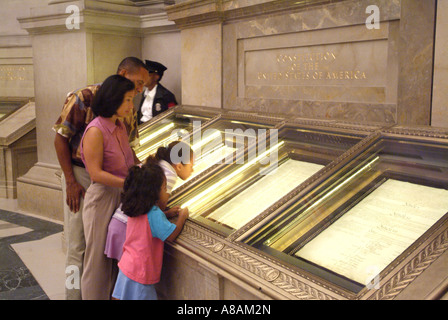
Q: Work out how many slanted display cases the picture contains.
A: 4